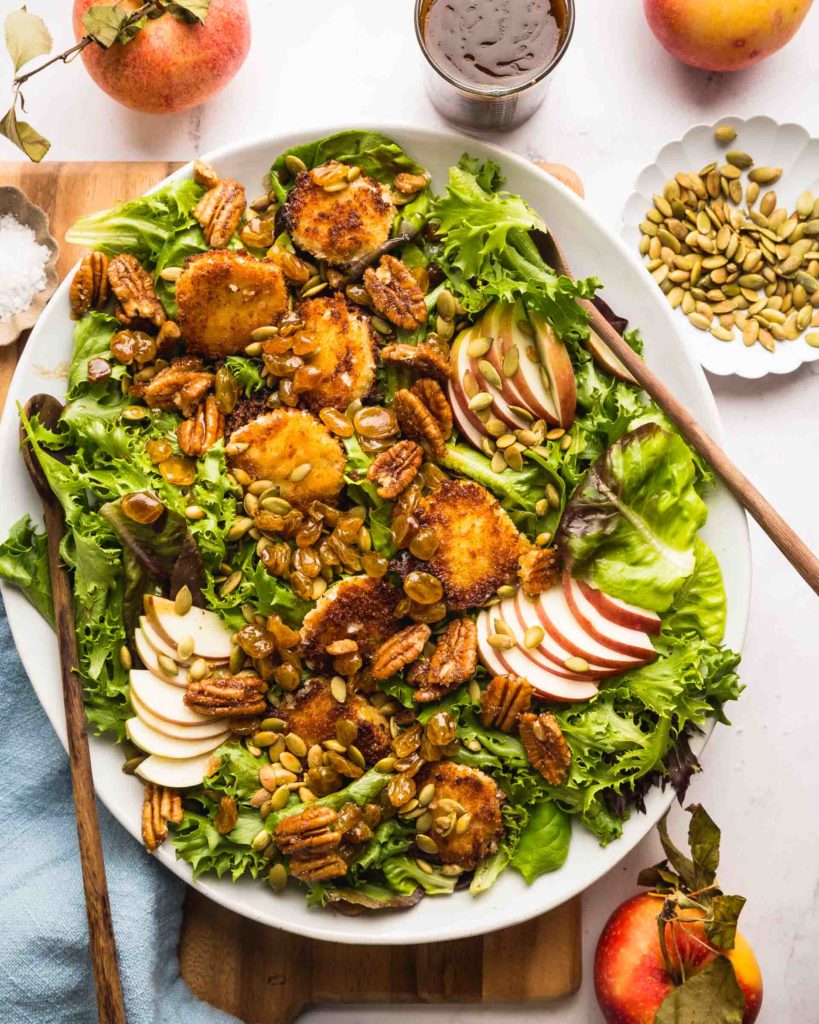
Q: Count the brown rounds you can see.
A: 8